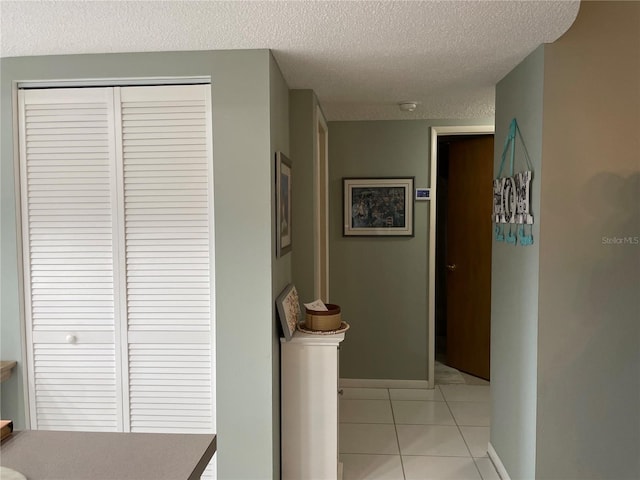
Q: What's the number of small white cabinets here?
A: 1